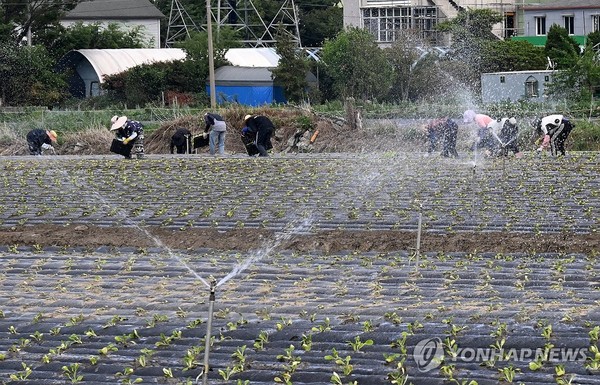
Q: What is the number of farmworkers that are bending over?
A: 9